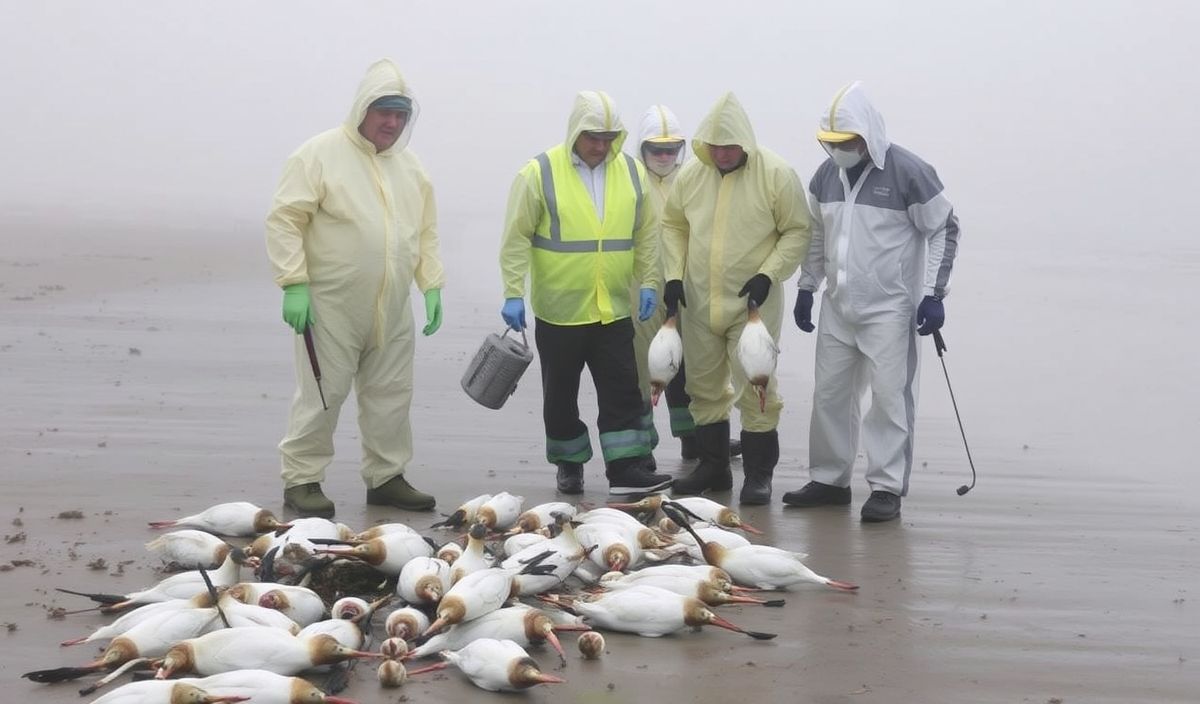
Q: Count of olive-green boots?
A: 2